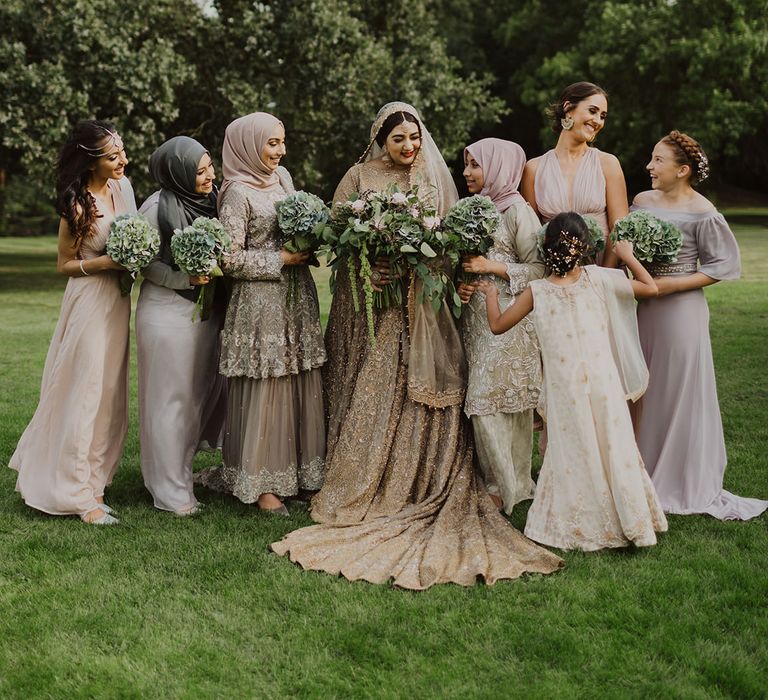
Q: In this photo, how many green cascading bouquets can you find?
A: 1